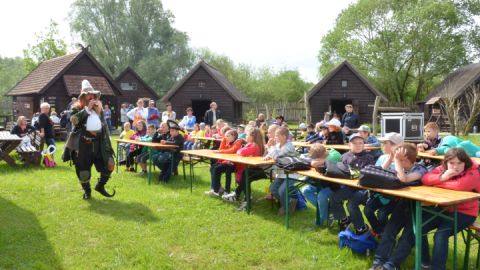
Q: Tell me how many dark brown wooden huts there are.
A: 5